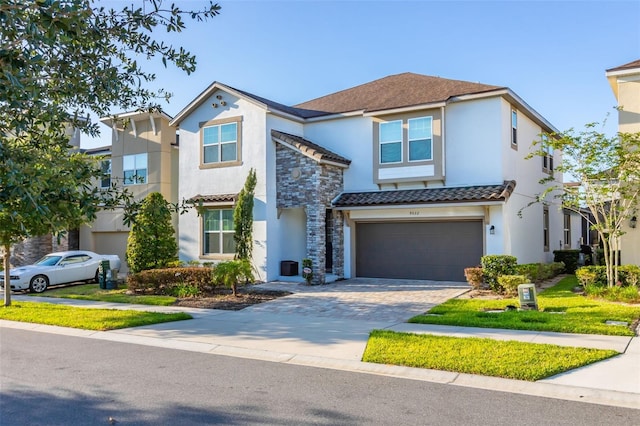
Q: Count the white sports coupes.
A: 1